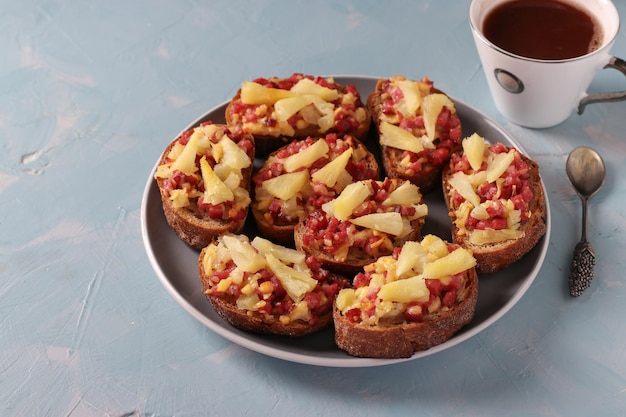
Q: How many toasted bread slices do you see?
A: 8